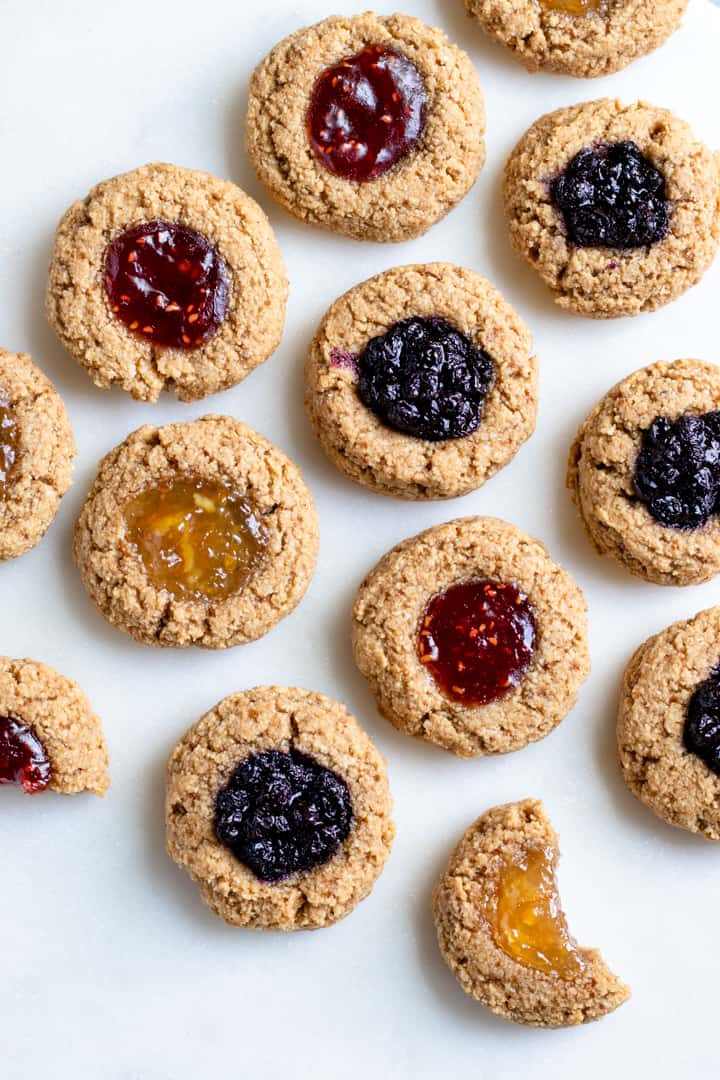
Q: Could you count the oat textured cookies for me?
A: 13